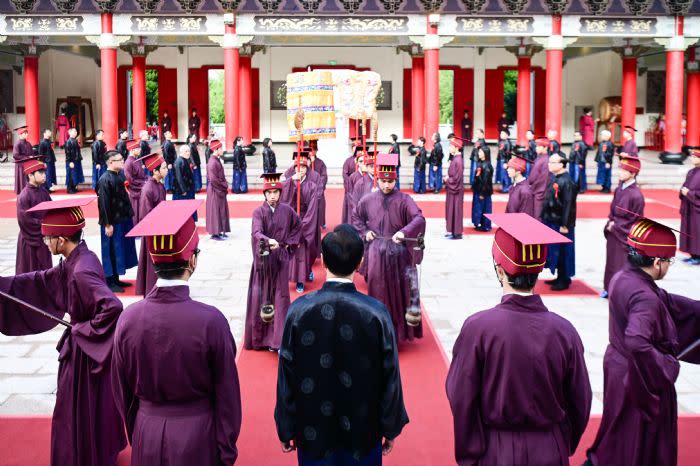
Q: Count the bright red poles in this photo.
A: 12